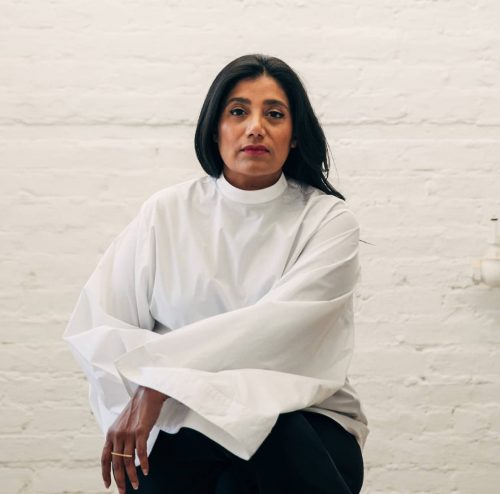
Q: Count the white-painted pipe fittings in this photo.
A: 1